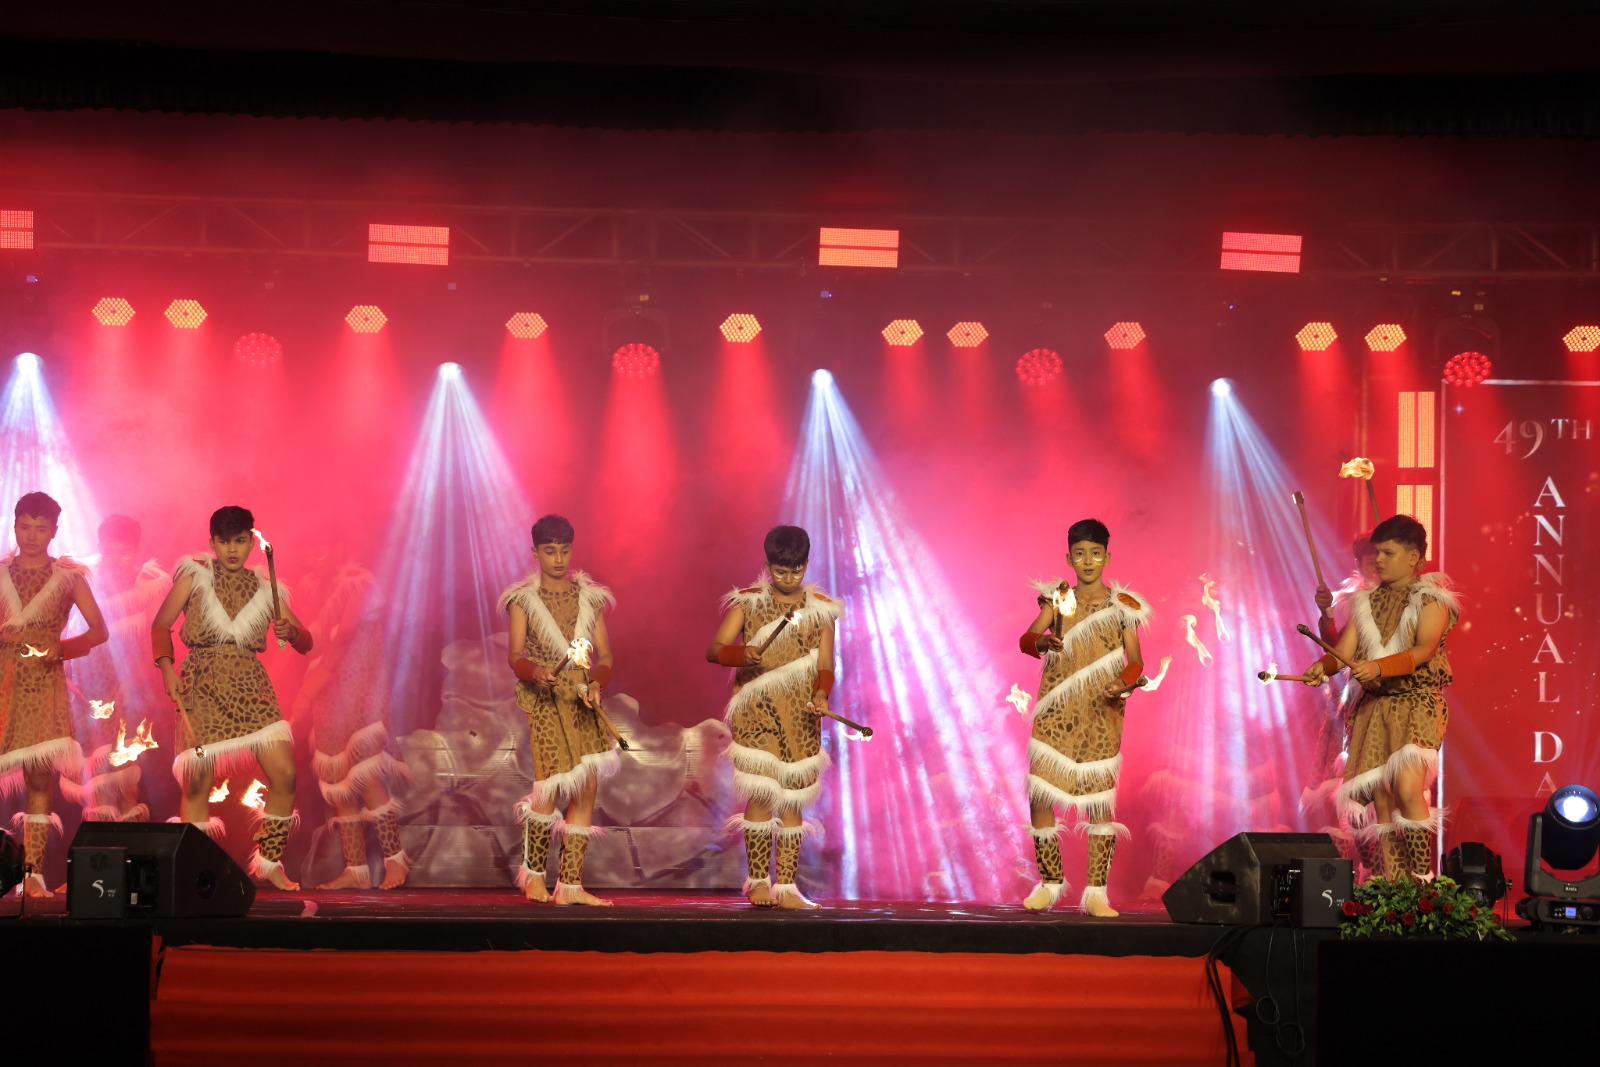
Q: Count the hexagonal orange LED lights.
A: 11